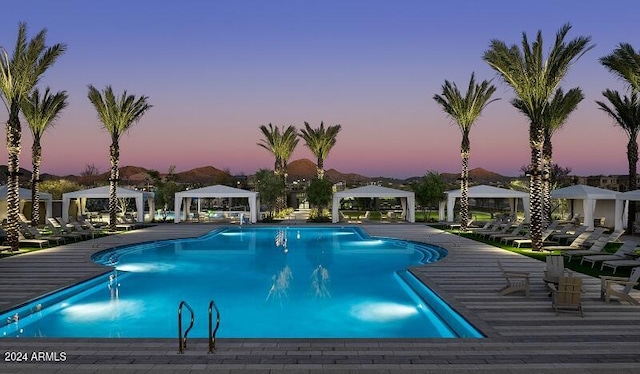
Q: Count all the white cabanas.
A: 7